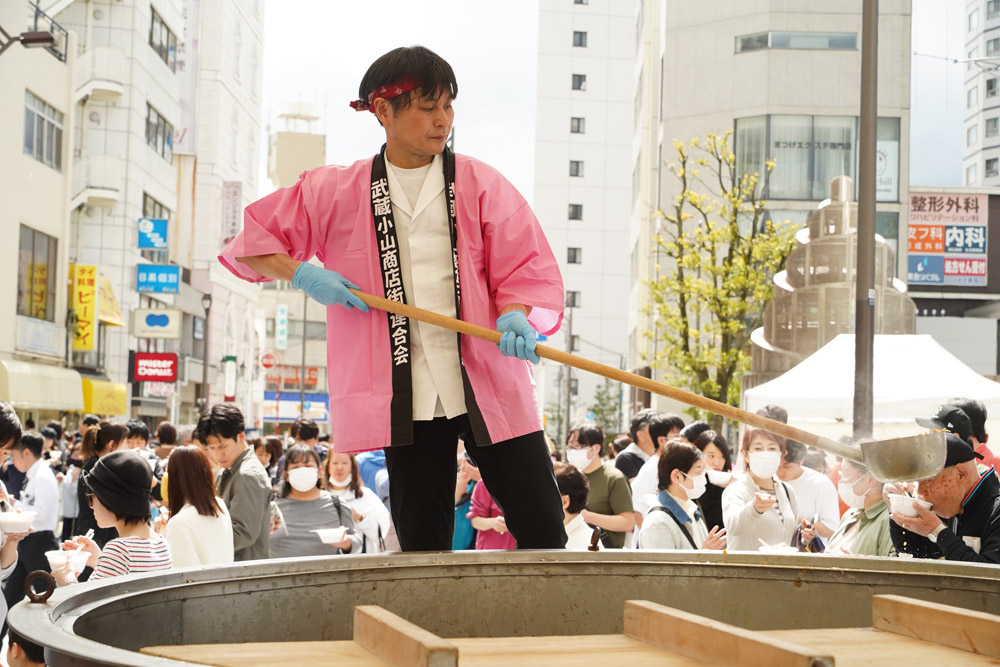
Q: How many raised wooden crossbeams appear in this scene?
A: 3